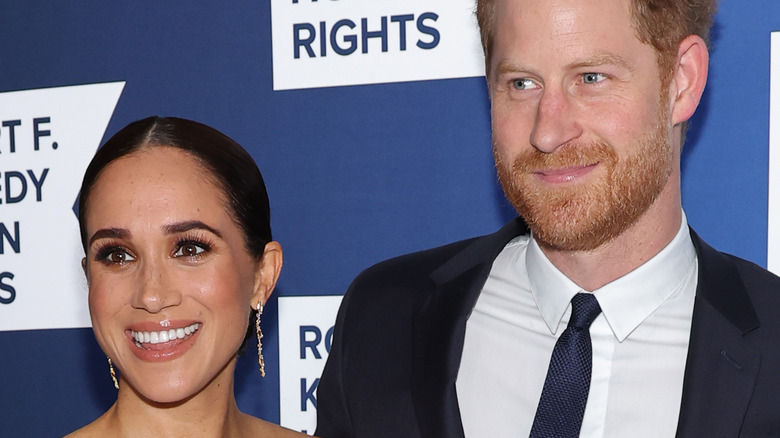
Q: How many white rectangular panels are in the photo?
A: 4